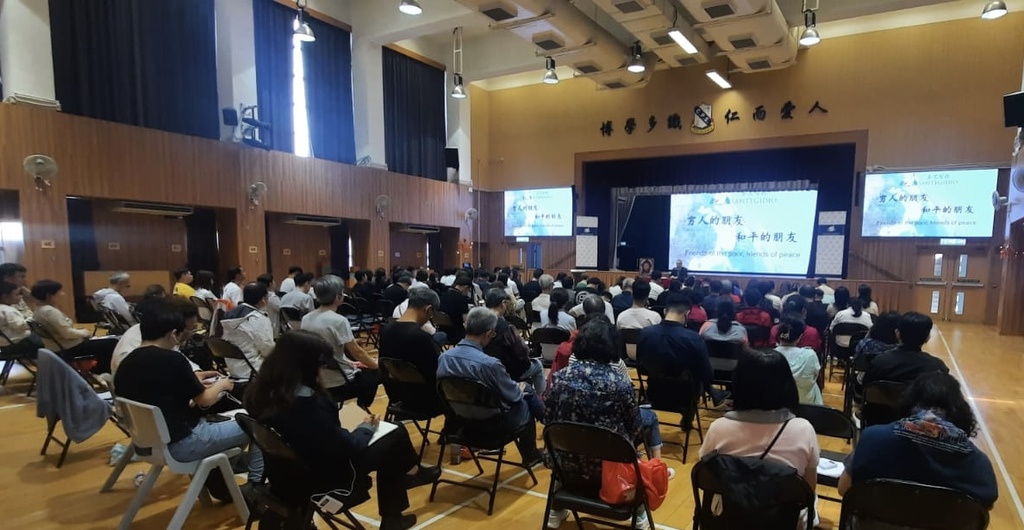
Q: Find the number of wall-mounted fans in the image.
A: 6